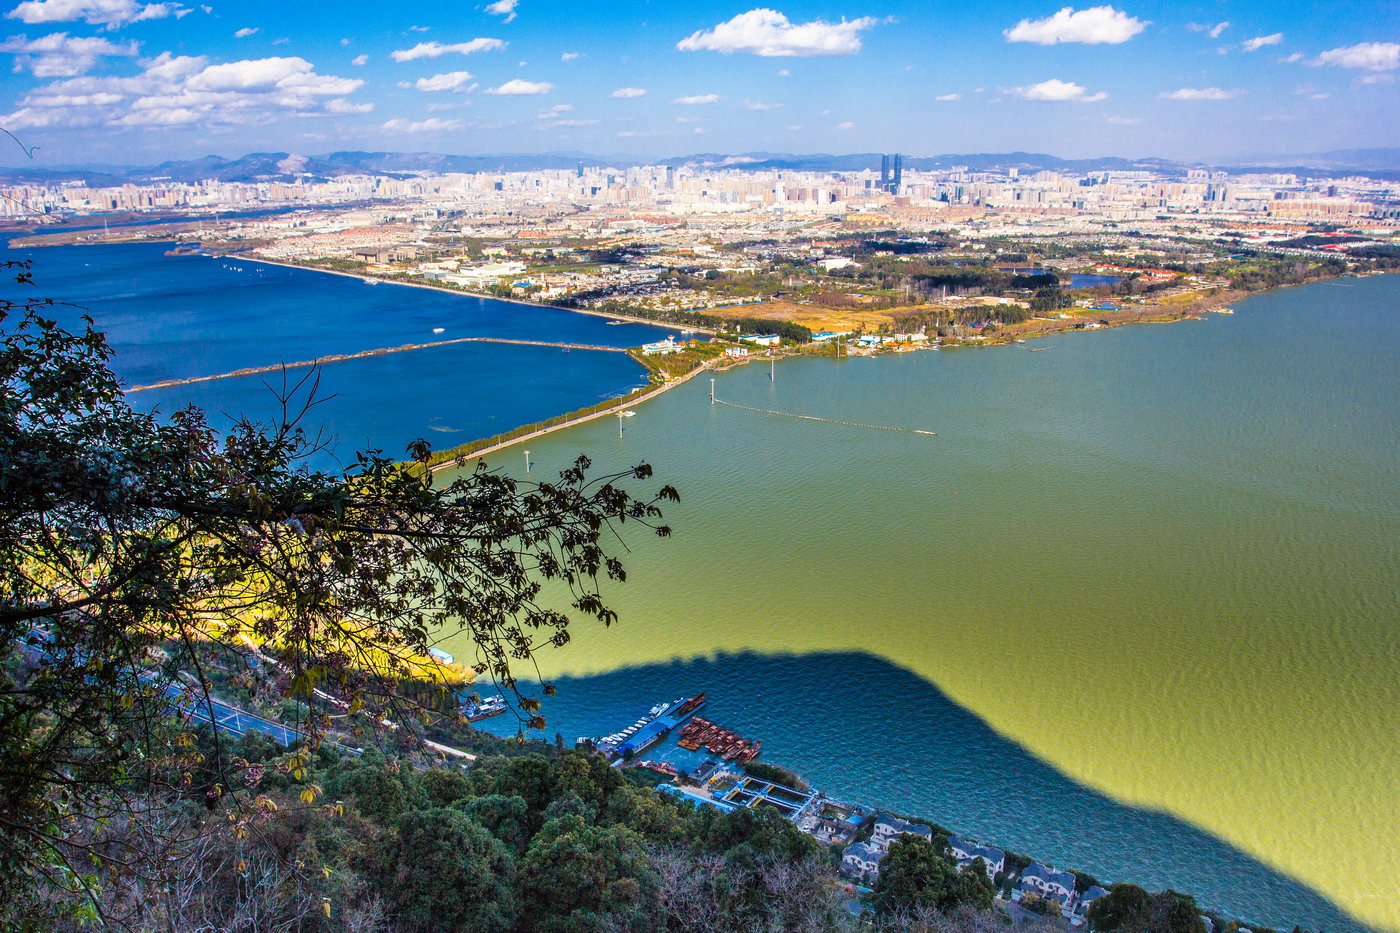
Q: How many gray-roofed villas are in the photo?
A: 5